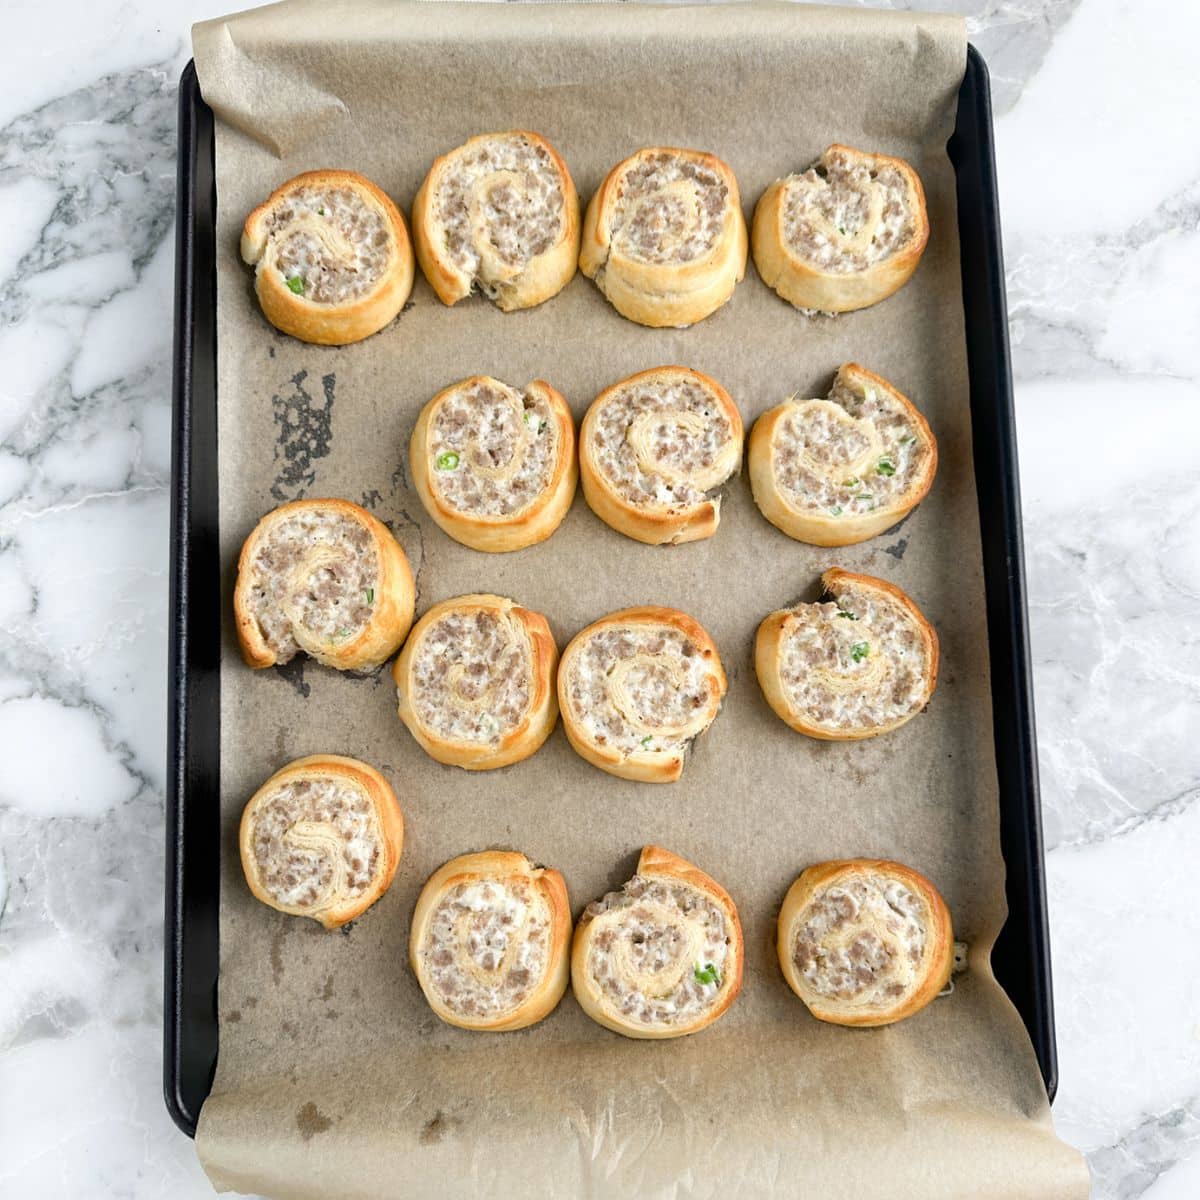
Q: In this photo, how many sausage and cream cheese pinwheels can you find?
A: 15